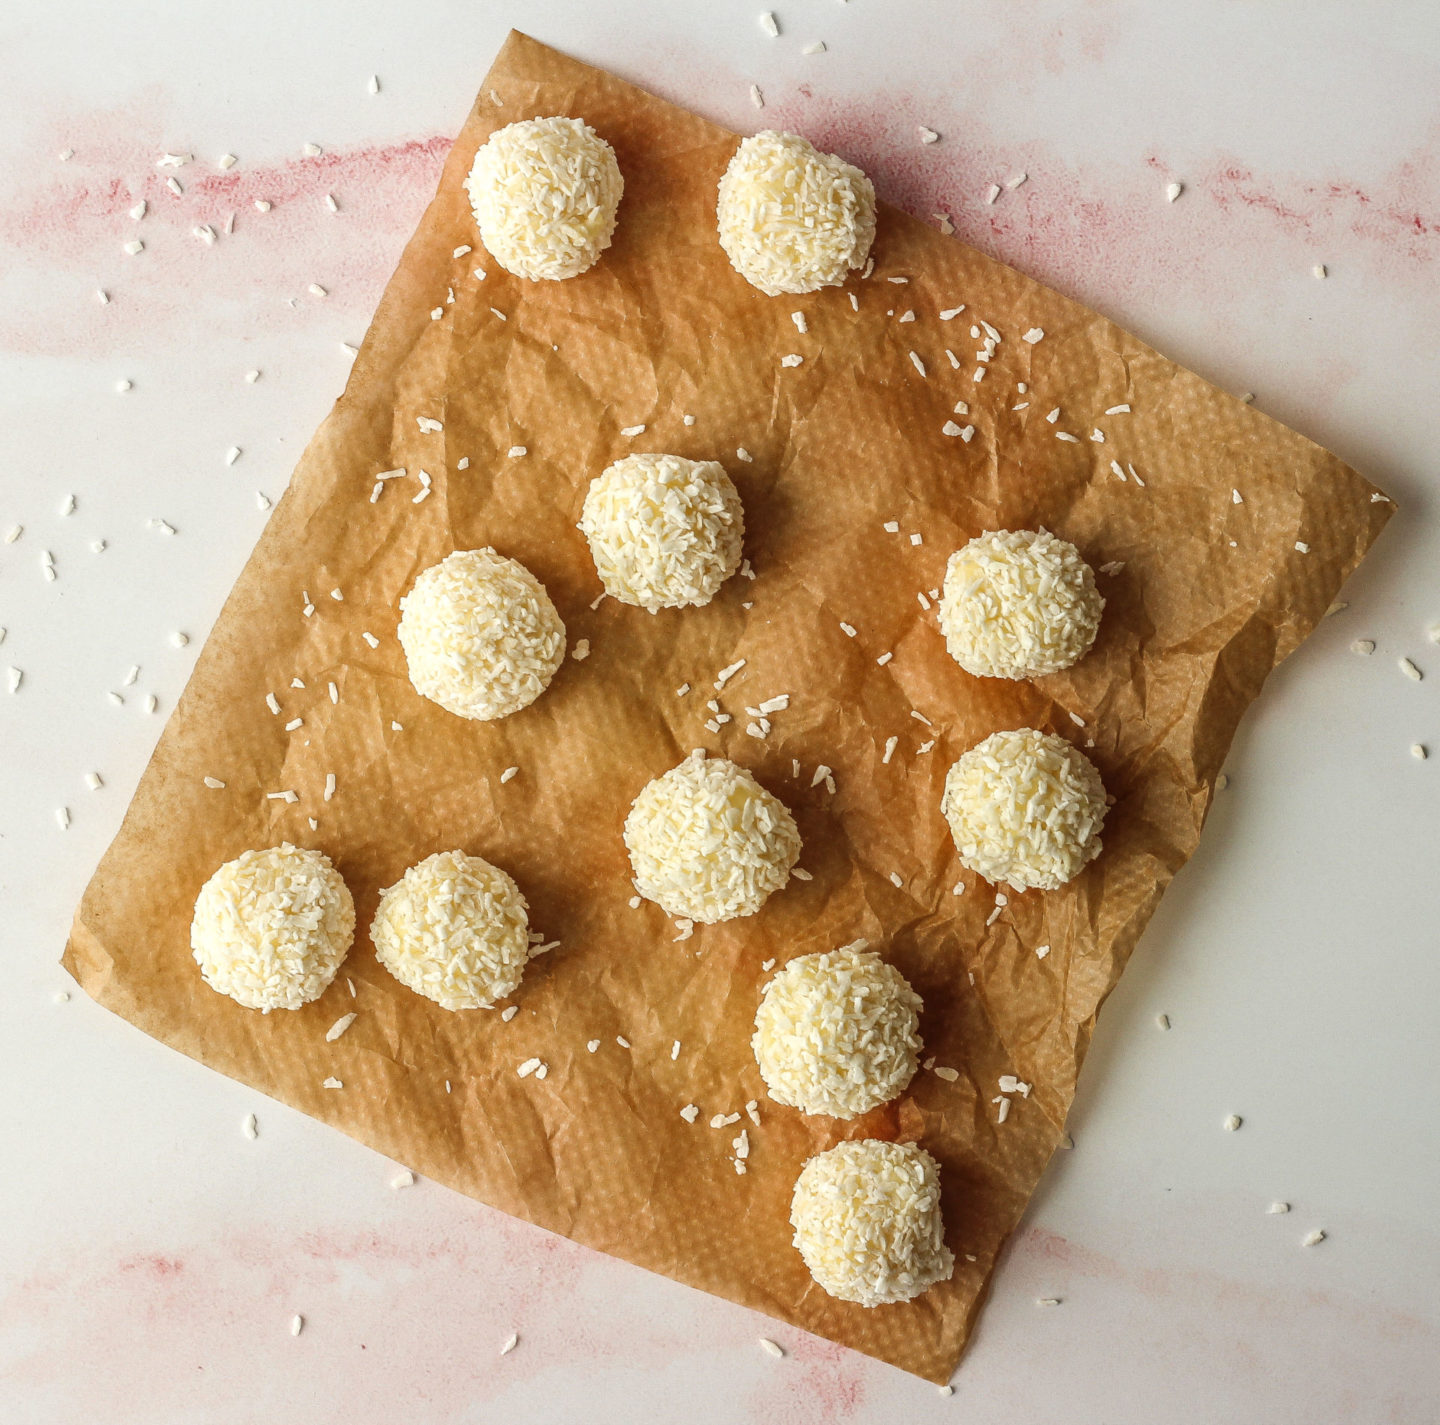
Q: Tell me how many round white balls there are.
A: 11